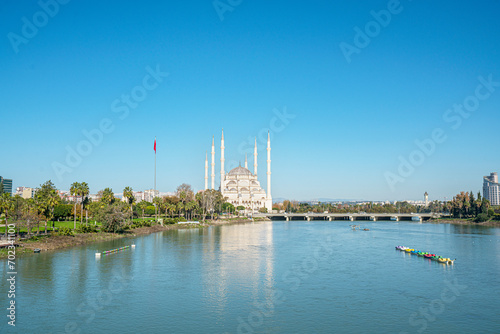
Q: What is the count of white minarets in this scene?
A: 6